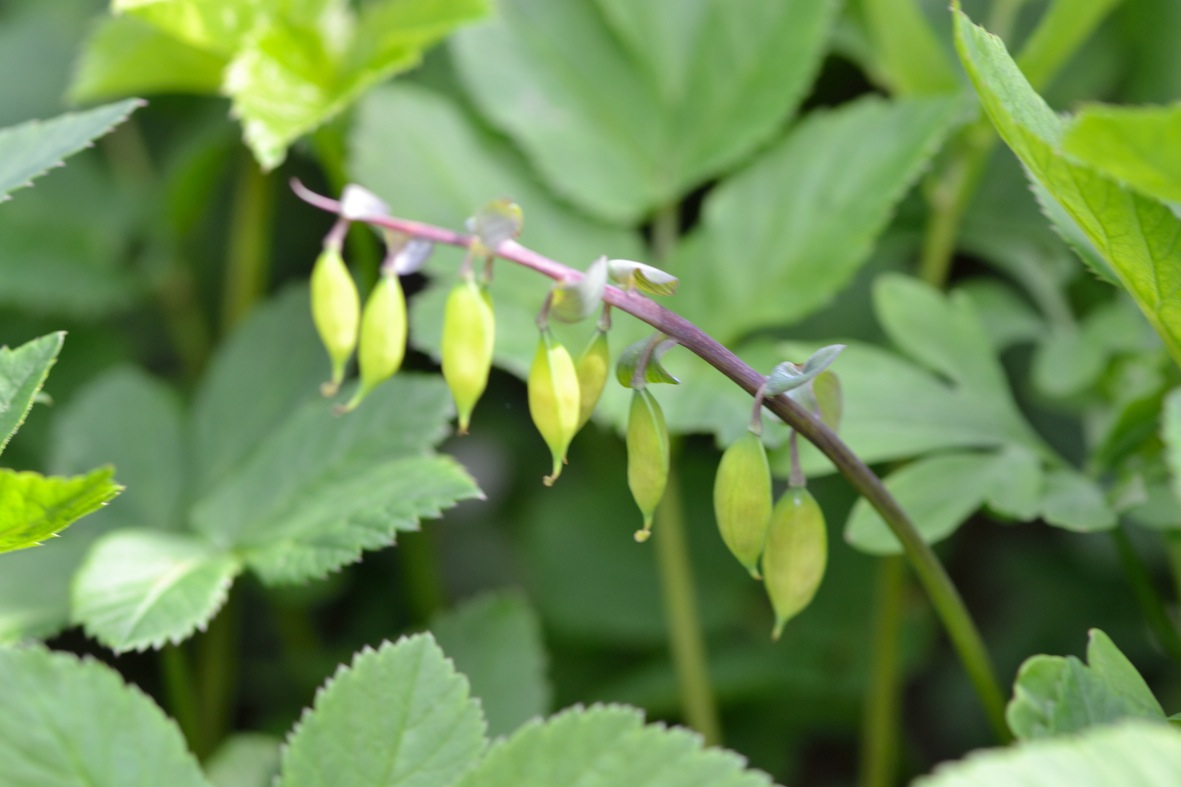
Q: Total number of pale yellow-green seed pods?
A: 8